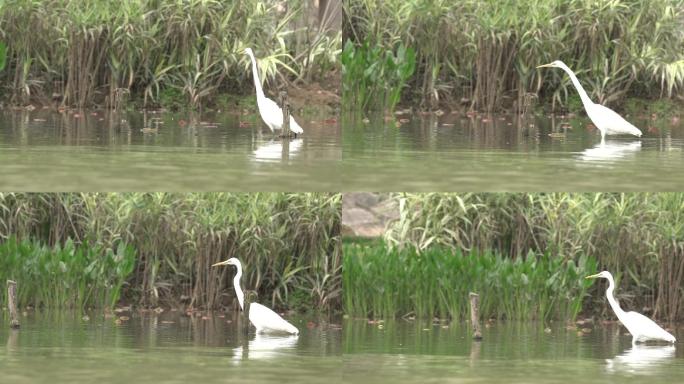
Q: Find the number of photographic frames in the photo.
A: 4